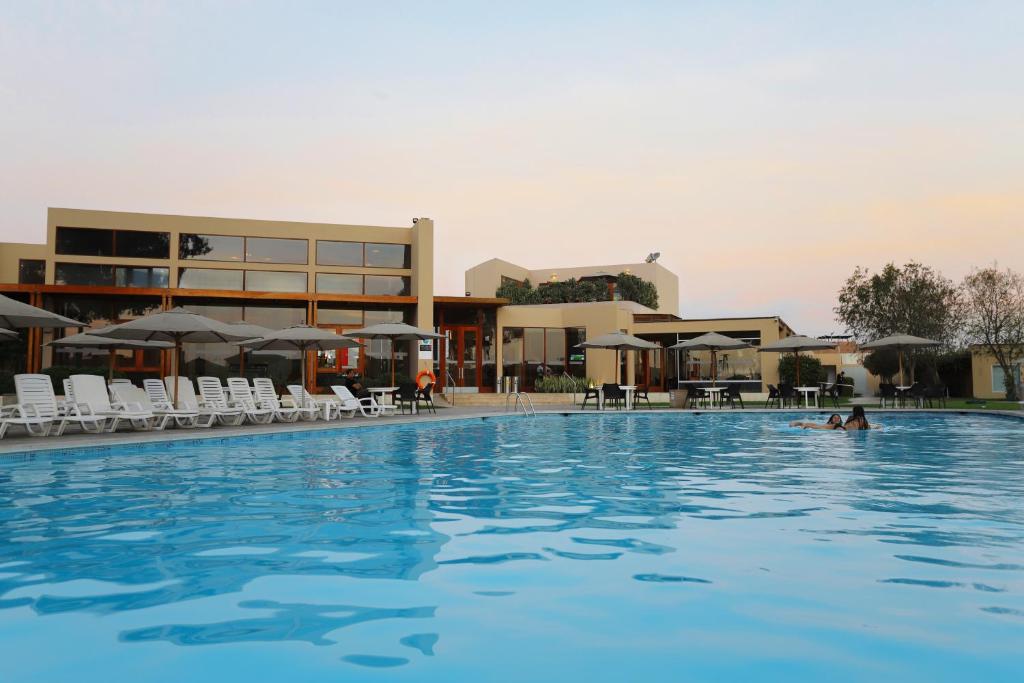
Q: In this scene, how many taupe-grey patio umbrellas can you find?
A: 11